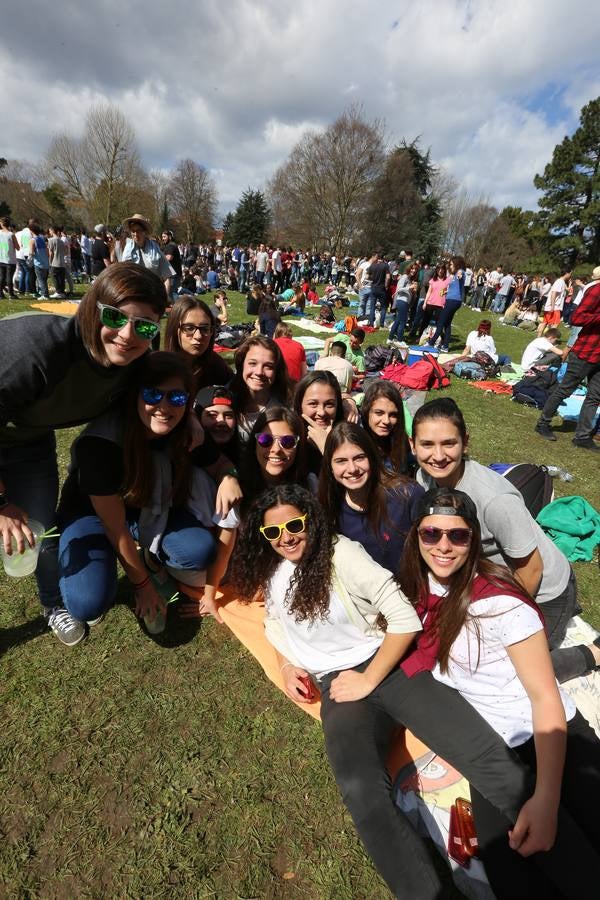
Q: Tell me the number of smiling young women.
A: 11